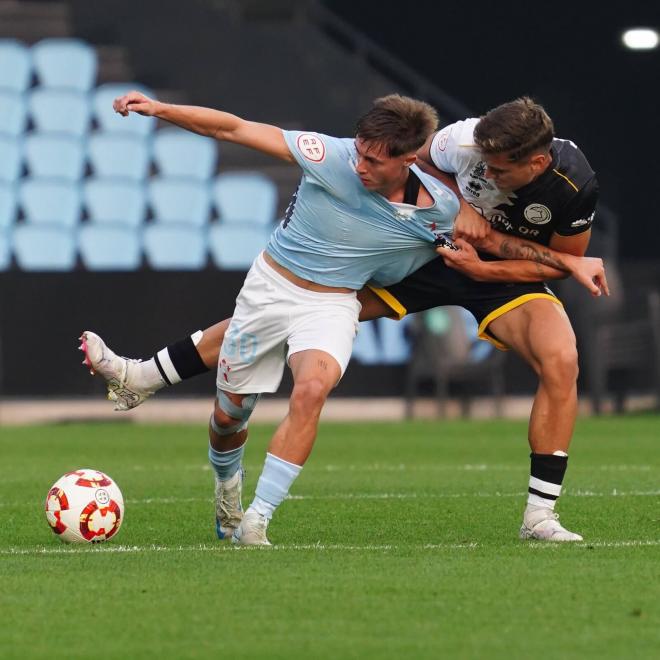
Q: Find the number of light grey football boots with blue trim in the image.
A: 2